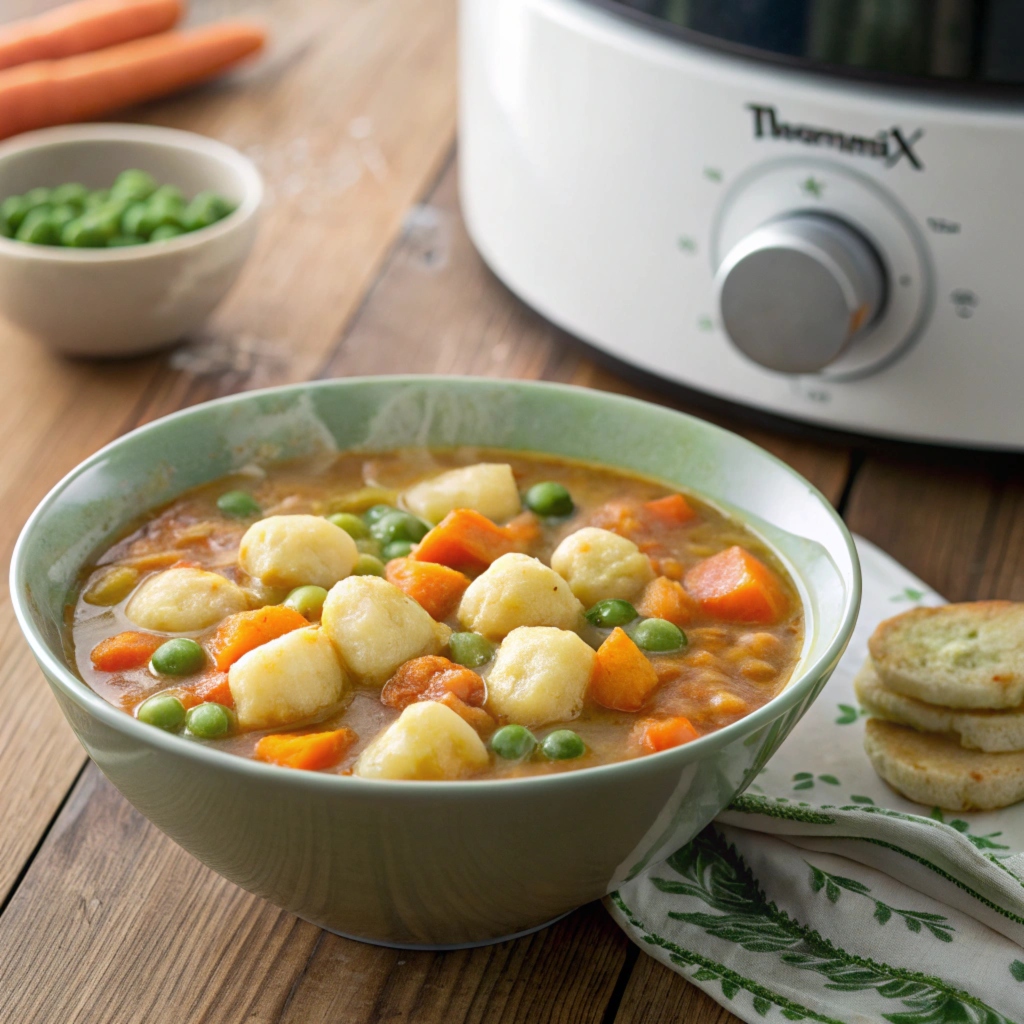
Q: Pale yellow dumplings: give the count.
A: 9